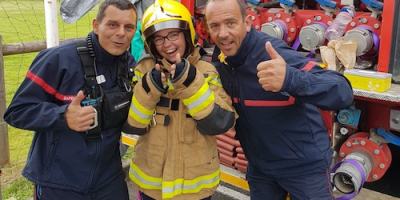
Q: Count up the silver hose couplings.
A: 4